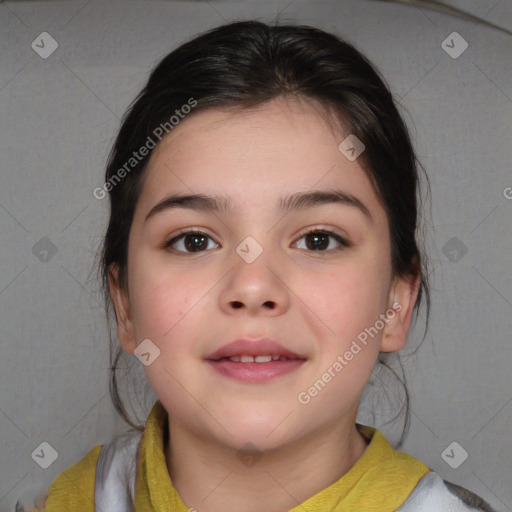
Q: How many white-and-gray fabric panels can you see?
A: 2